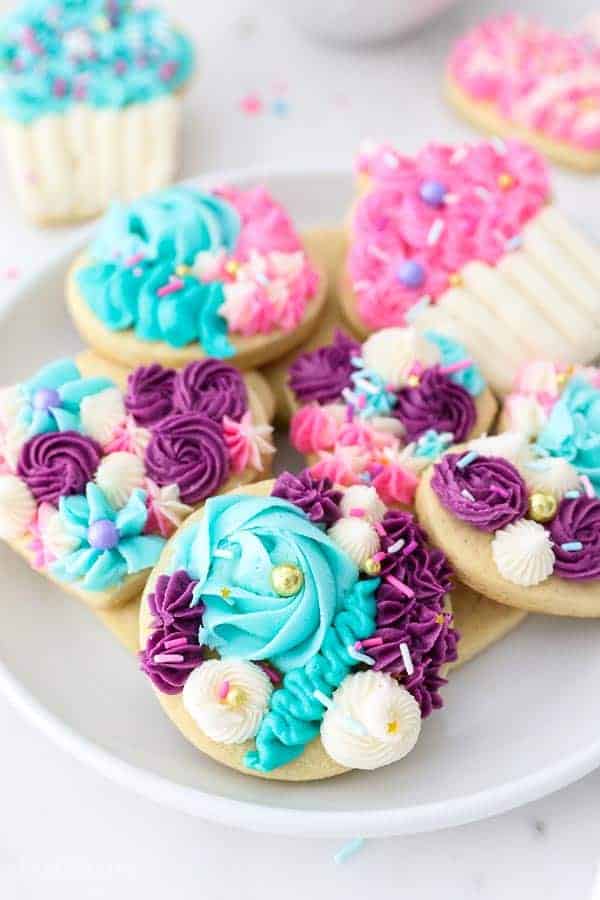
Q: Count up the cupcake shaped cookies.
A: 2